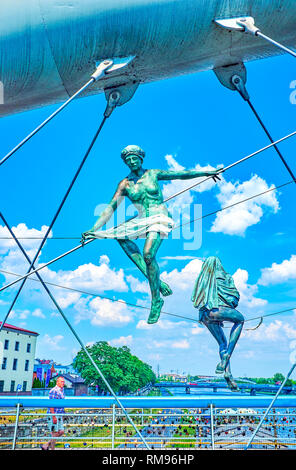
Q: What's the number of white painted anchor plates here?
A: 2